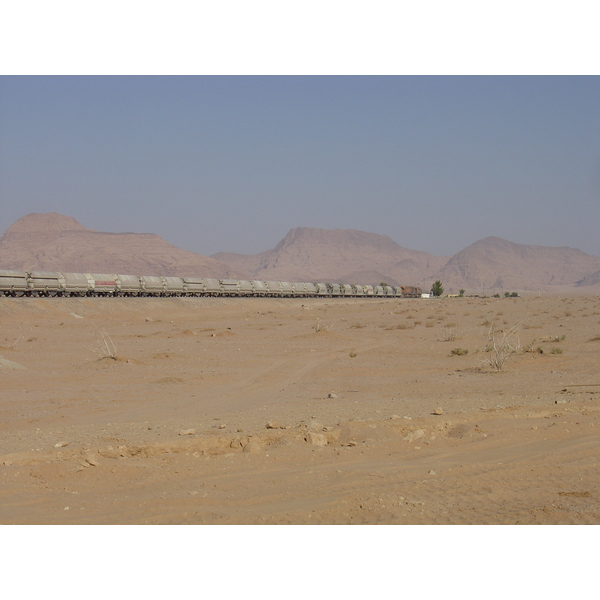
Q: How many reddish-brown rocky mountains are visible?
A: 3